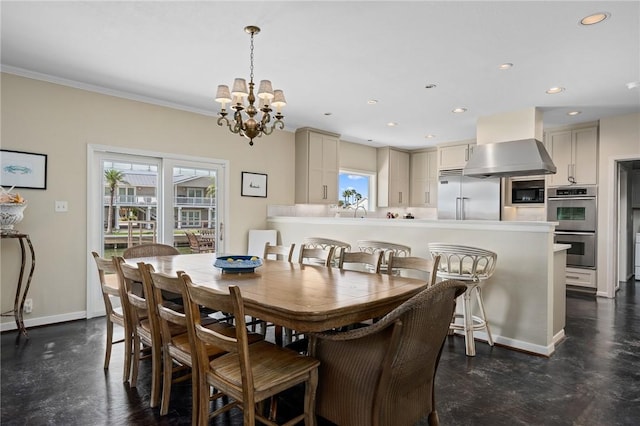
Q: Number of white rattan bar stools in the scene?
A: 3